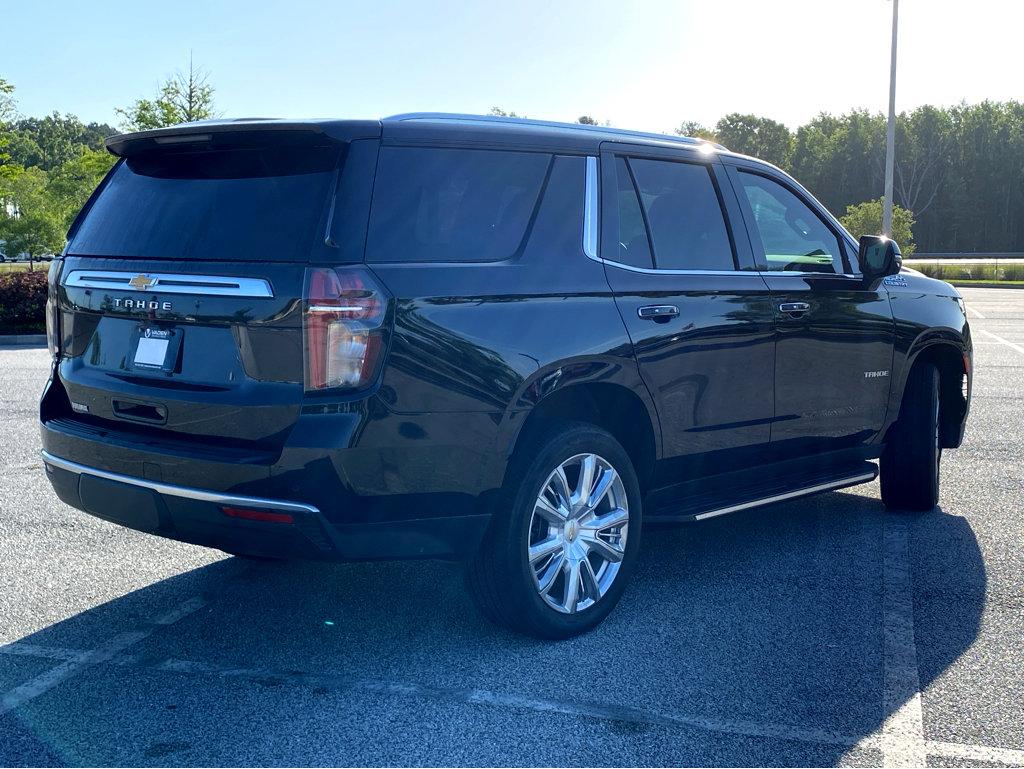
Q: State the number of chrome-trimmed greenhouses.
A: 1